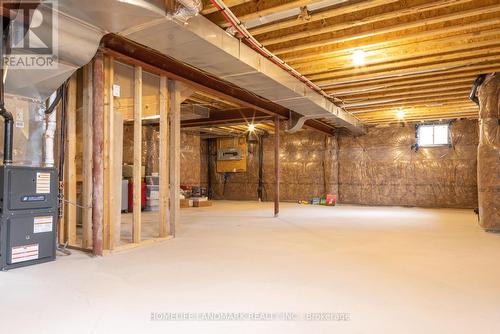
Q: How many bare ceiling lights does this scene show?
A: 3